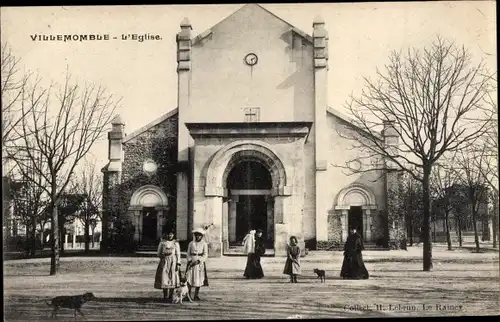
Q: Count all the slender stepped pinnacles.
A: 4